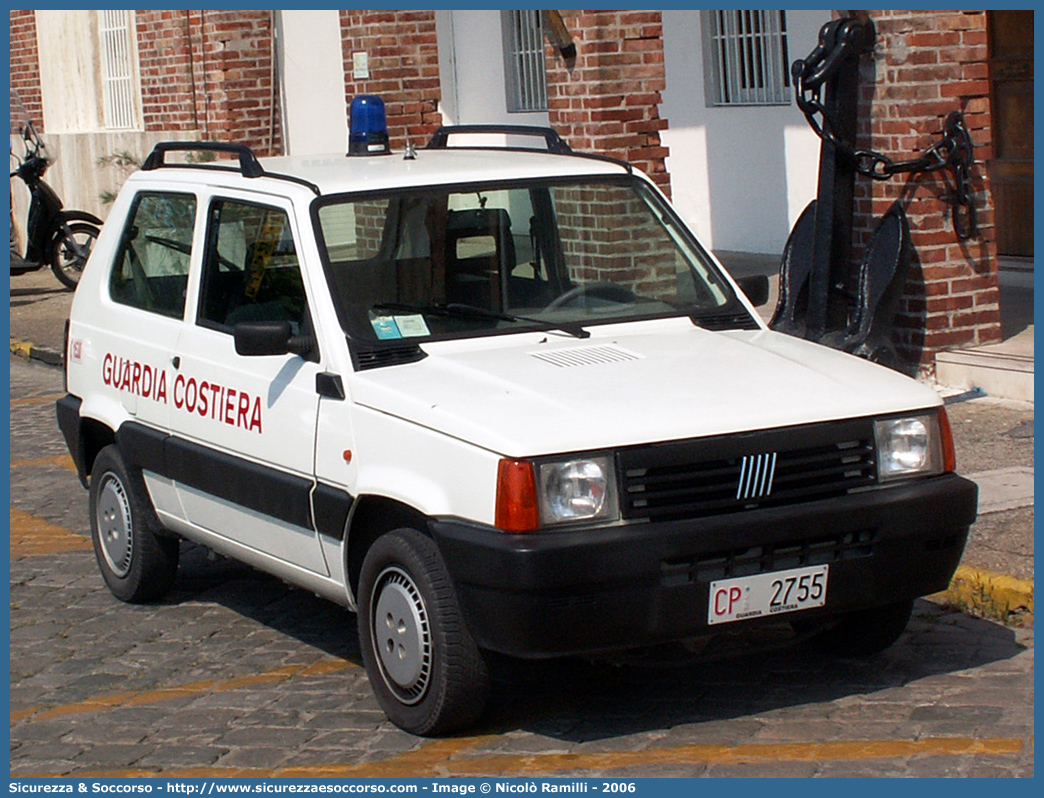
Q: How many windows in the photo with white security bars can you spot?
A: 3